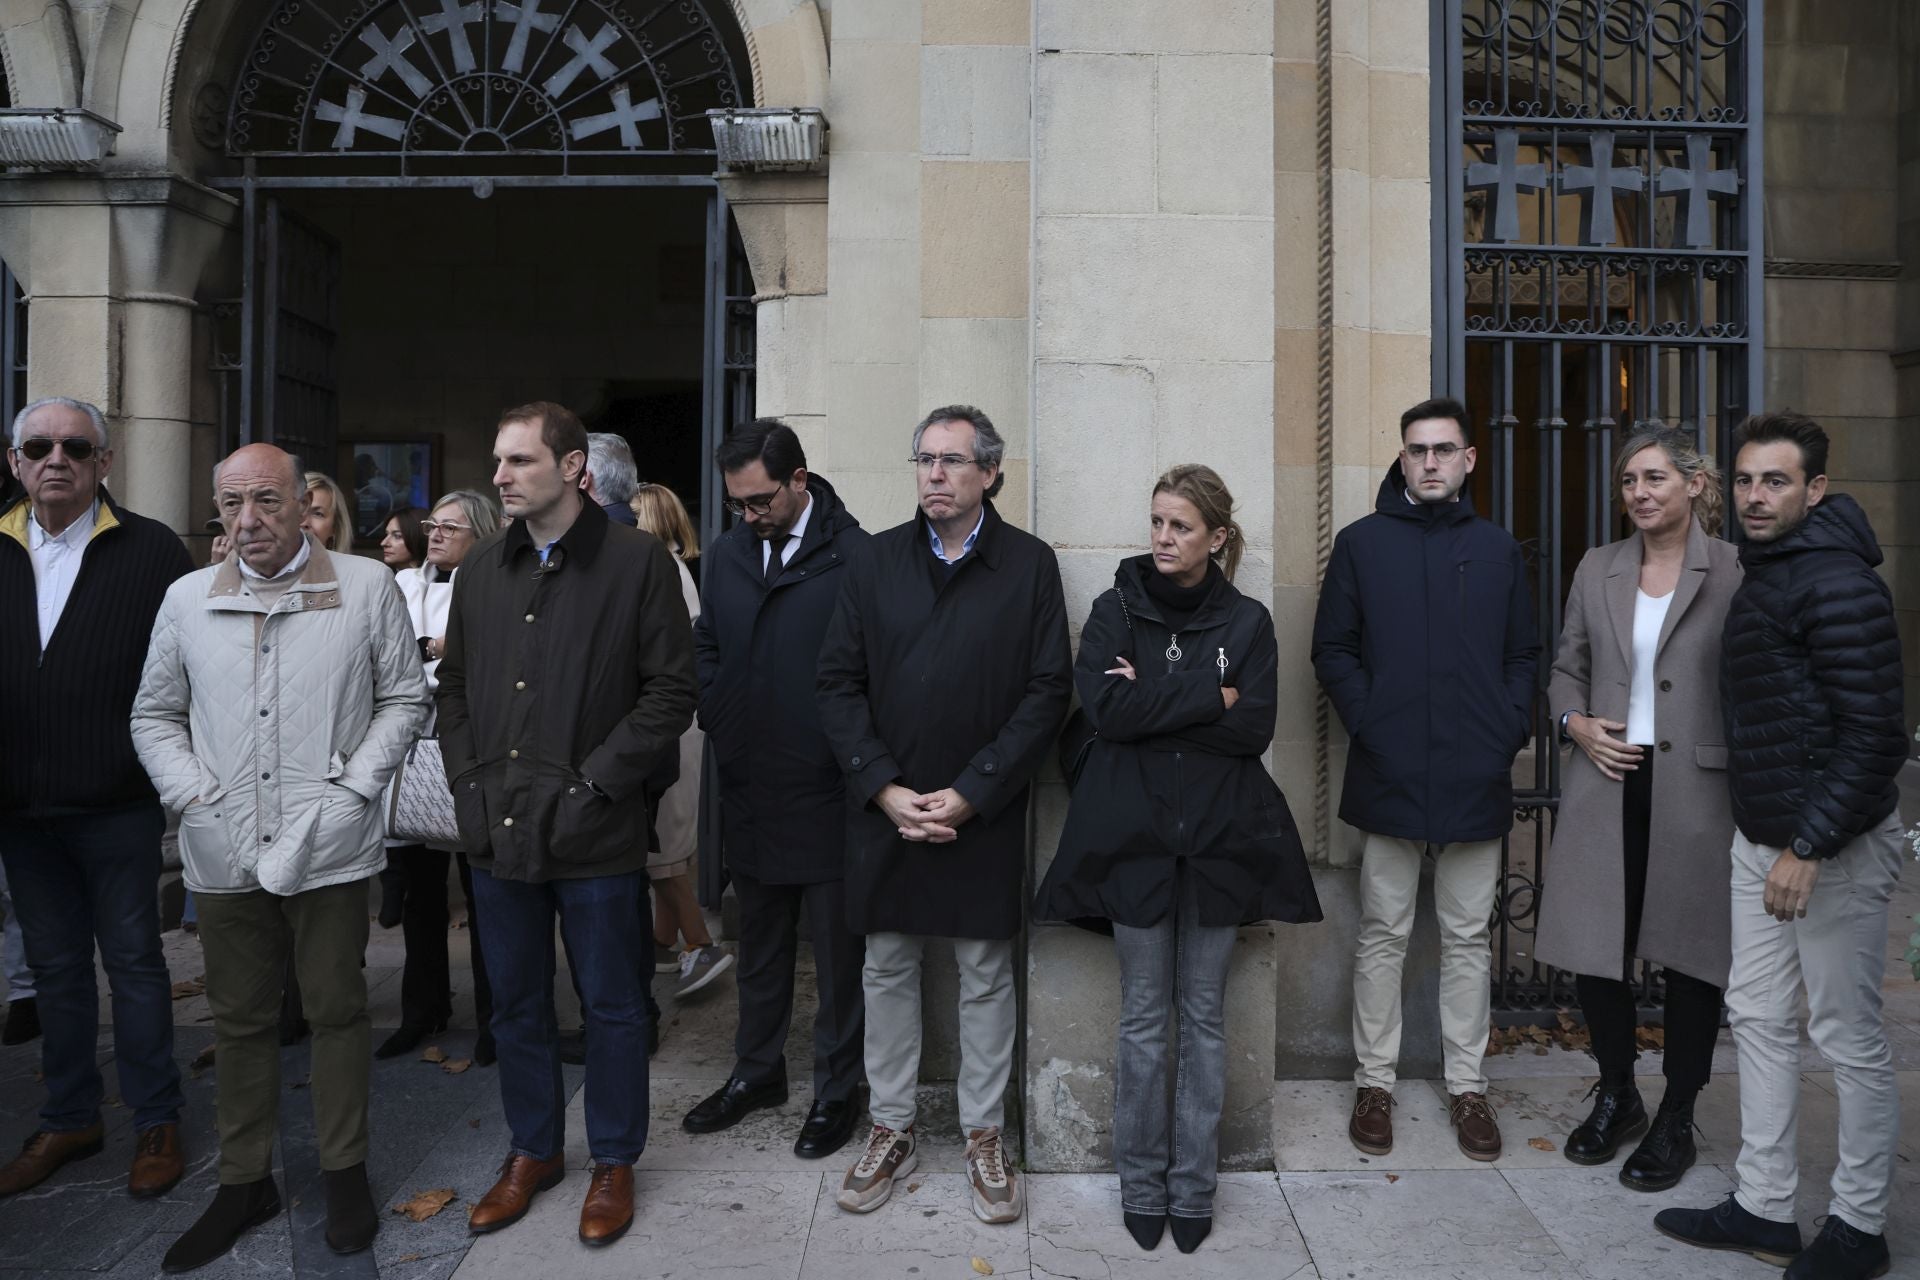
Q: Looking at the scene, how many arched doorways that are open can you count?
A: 1